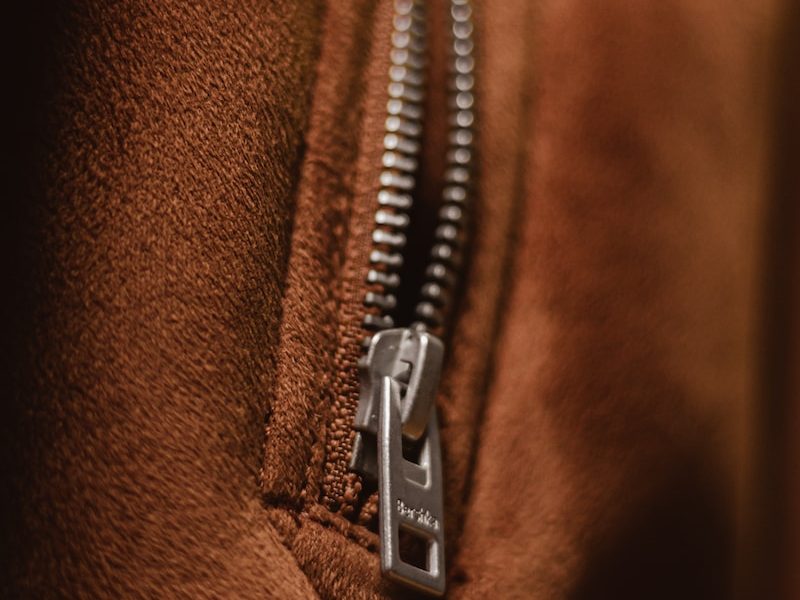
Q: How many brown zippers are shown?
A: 0